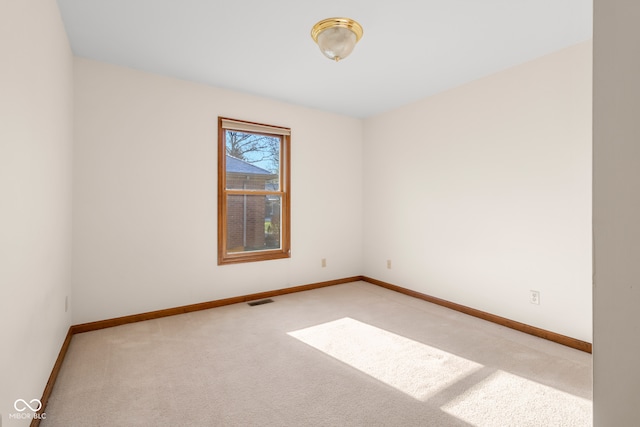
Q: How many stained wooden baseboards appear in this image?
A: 3